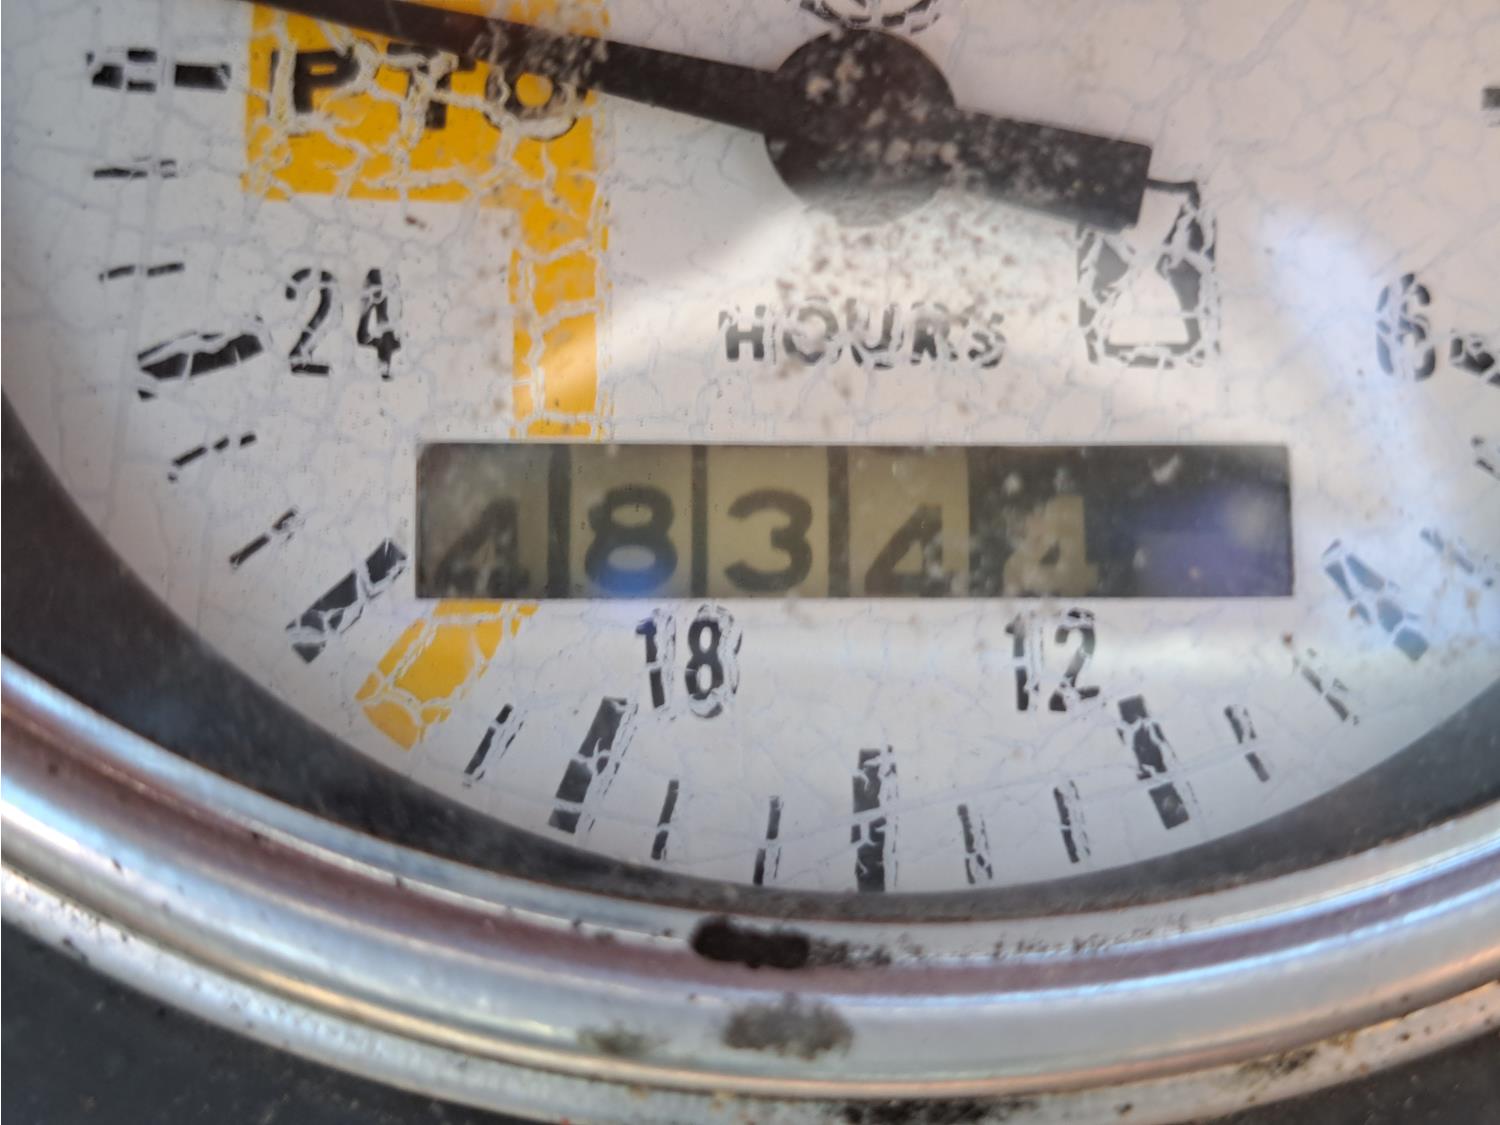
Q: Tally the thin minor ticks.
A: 13